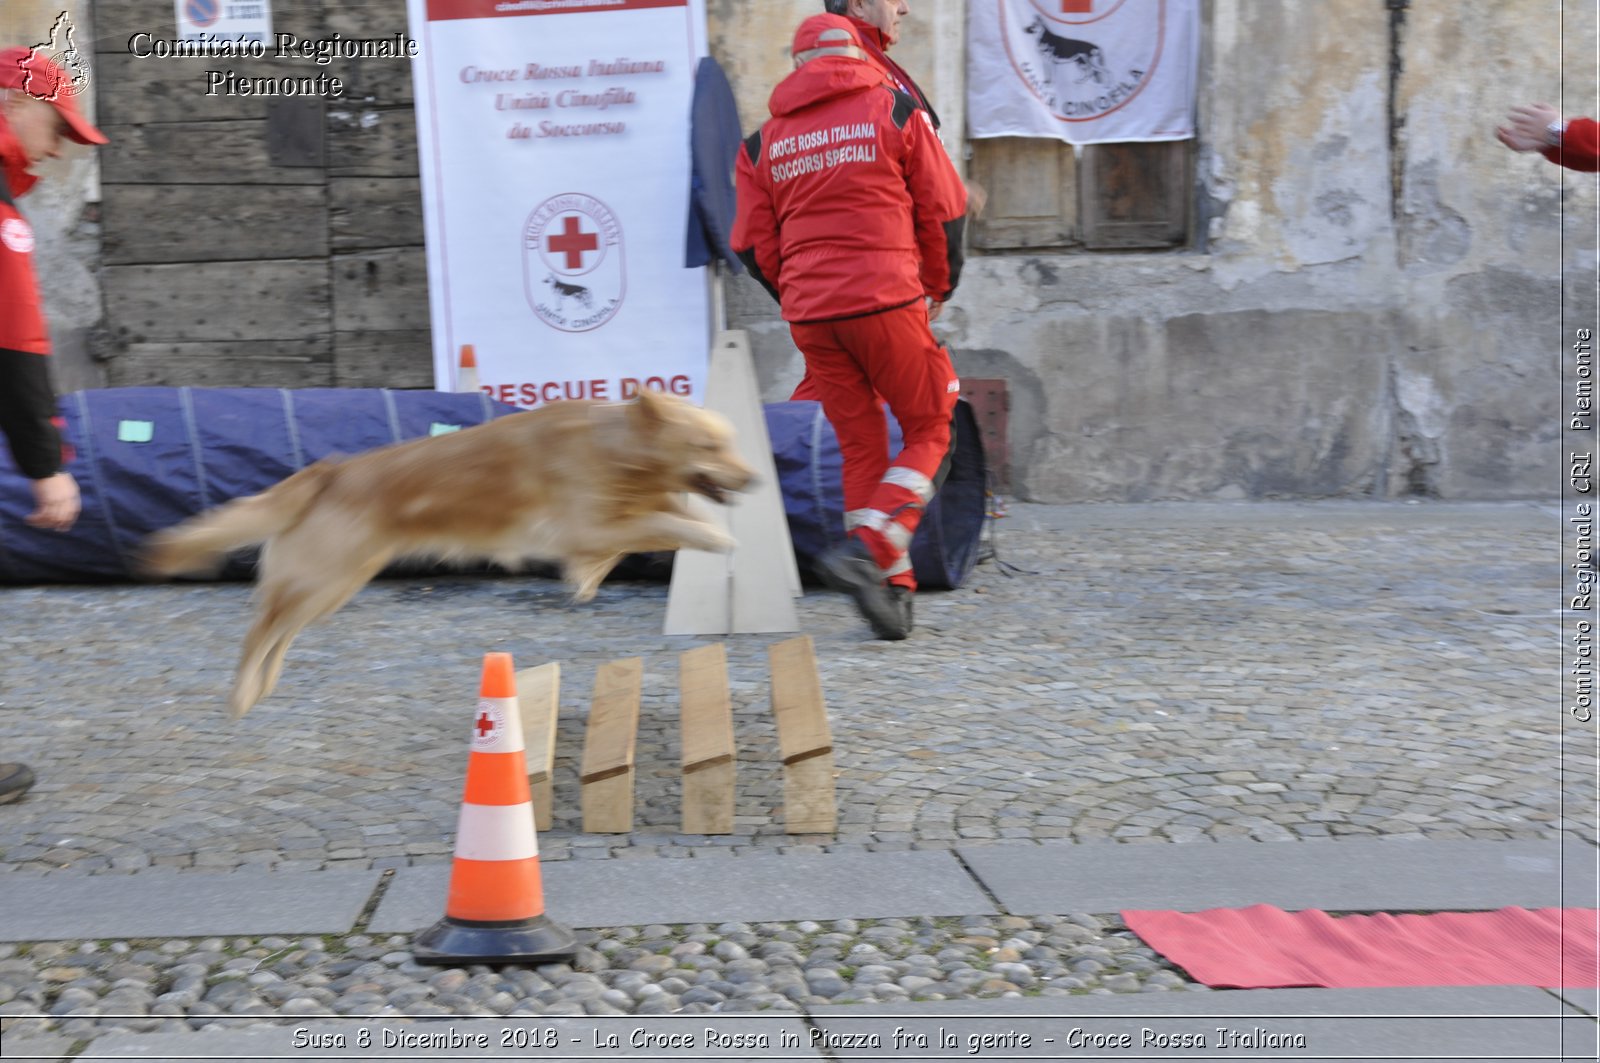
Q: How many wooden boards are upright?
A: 4